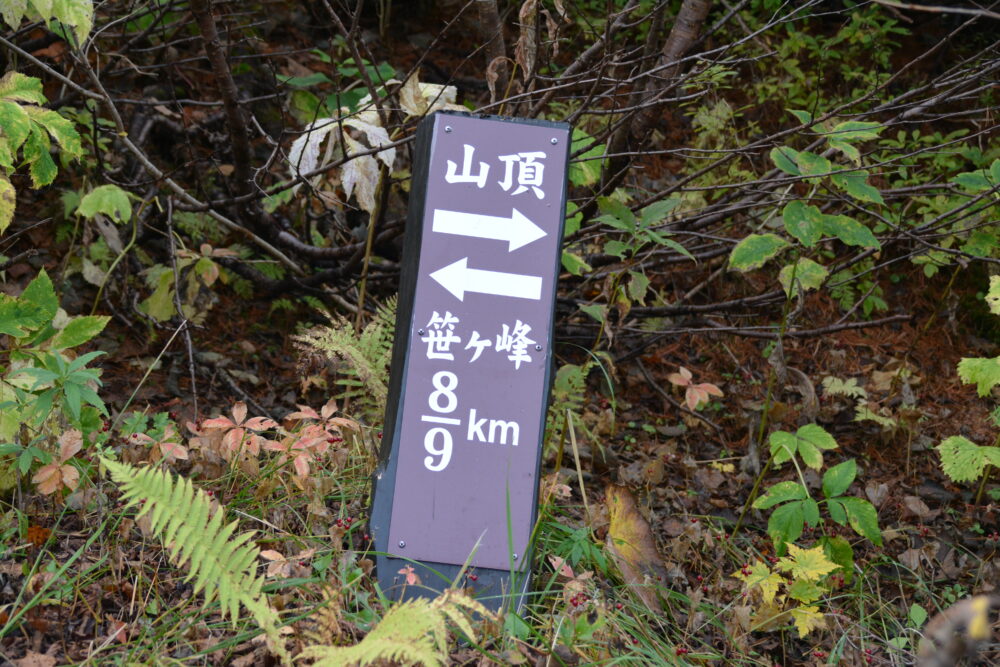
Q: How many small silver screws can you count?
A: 6